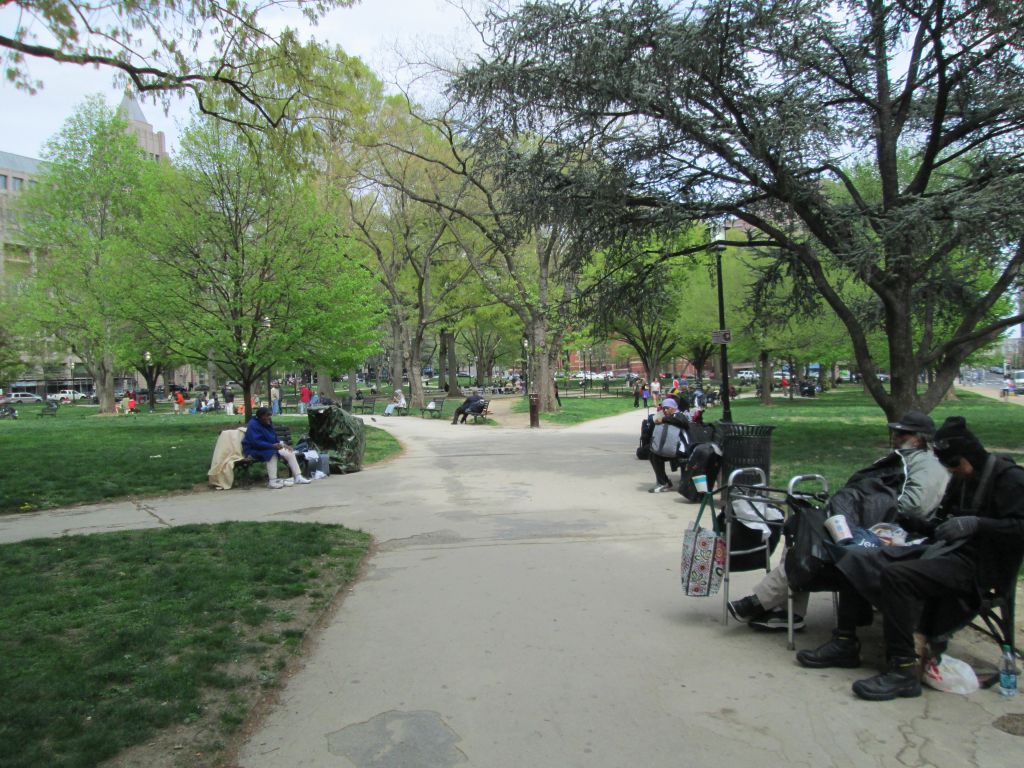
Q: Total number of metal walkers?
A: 1